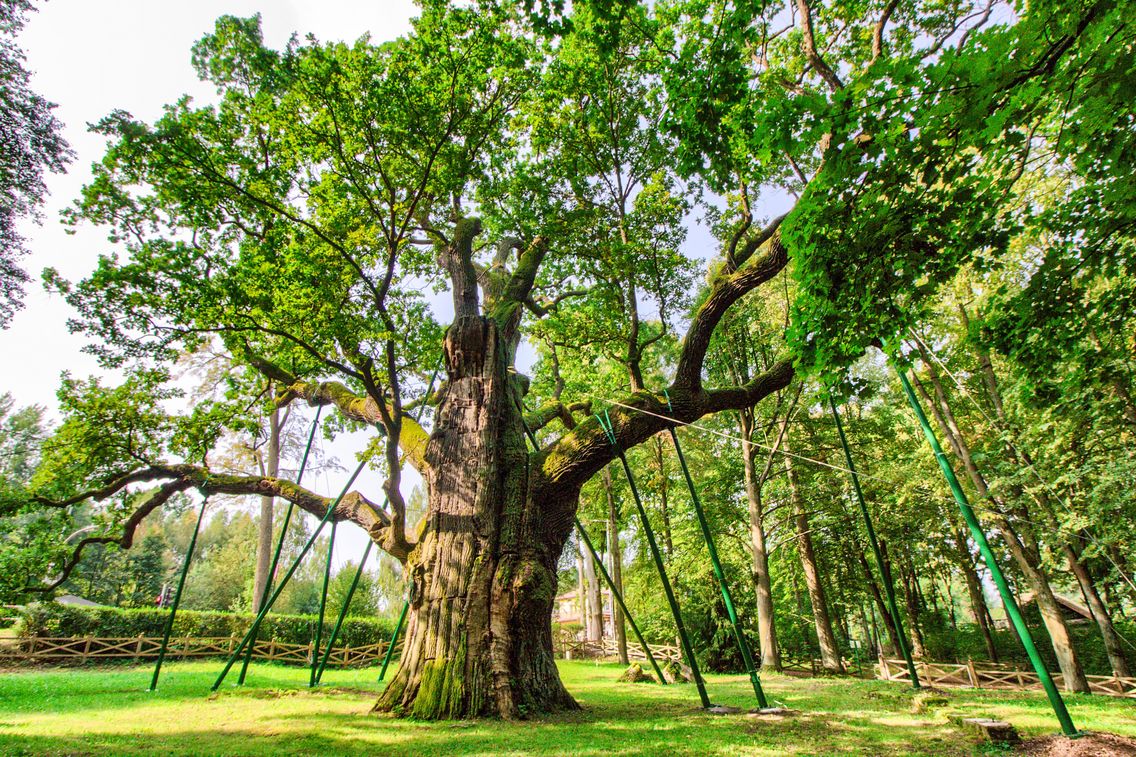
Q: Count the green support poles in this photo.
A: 11